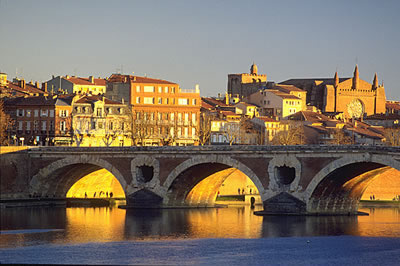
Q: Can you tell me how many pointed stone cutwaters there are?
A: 2